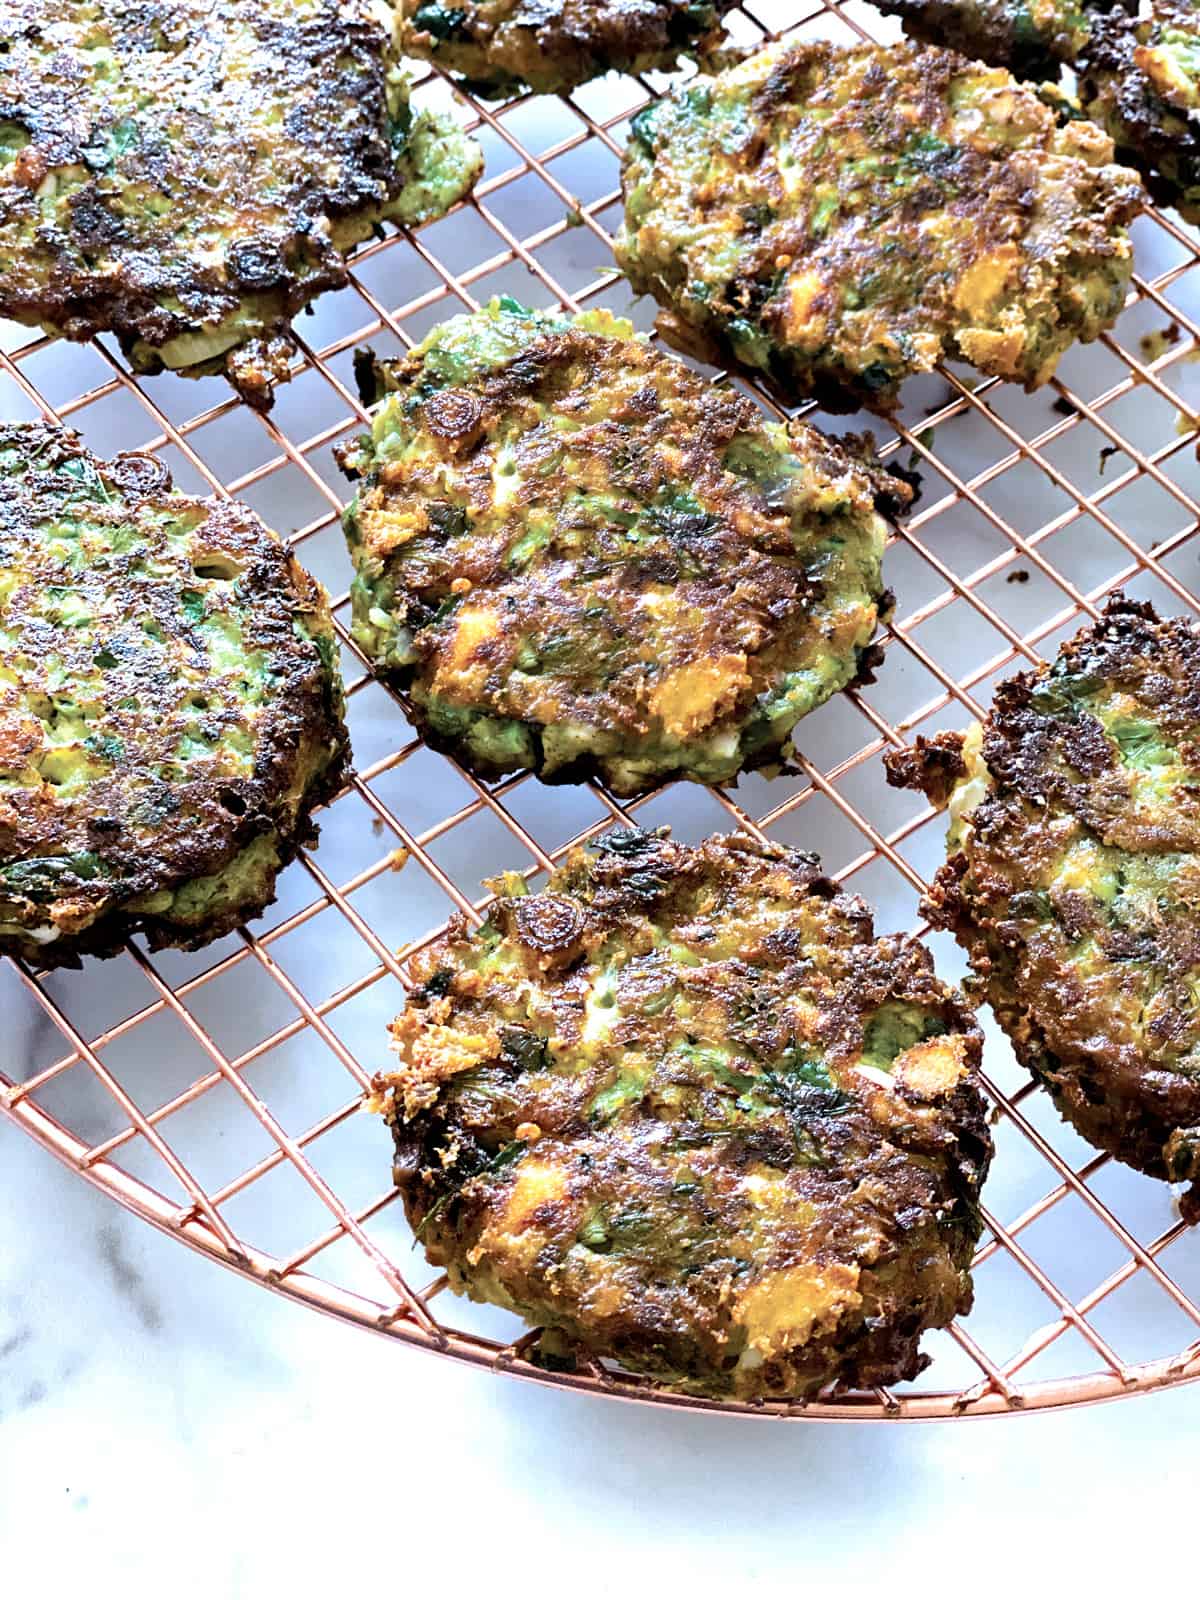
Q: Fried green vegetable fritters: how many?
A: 9